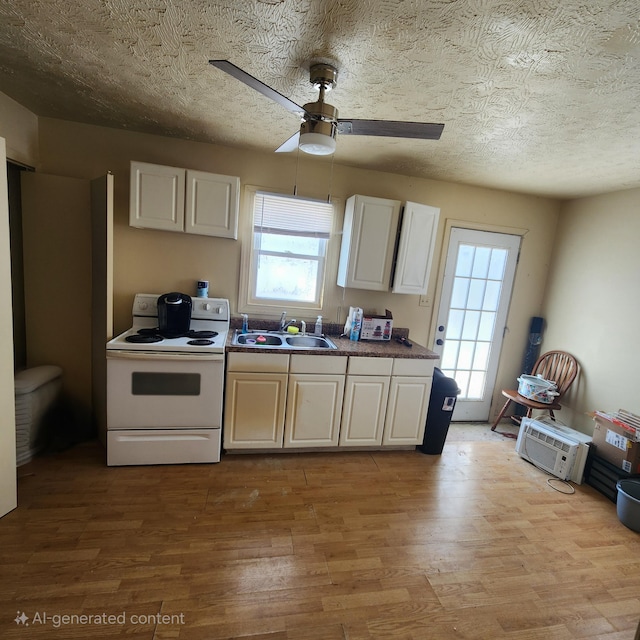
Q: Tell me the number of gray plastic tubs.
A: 1